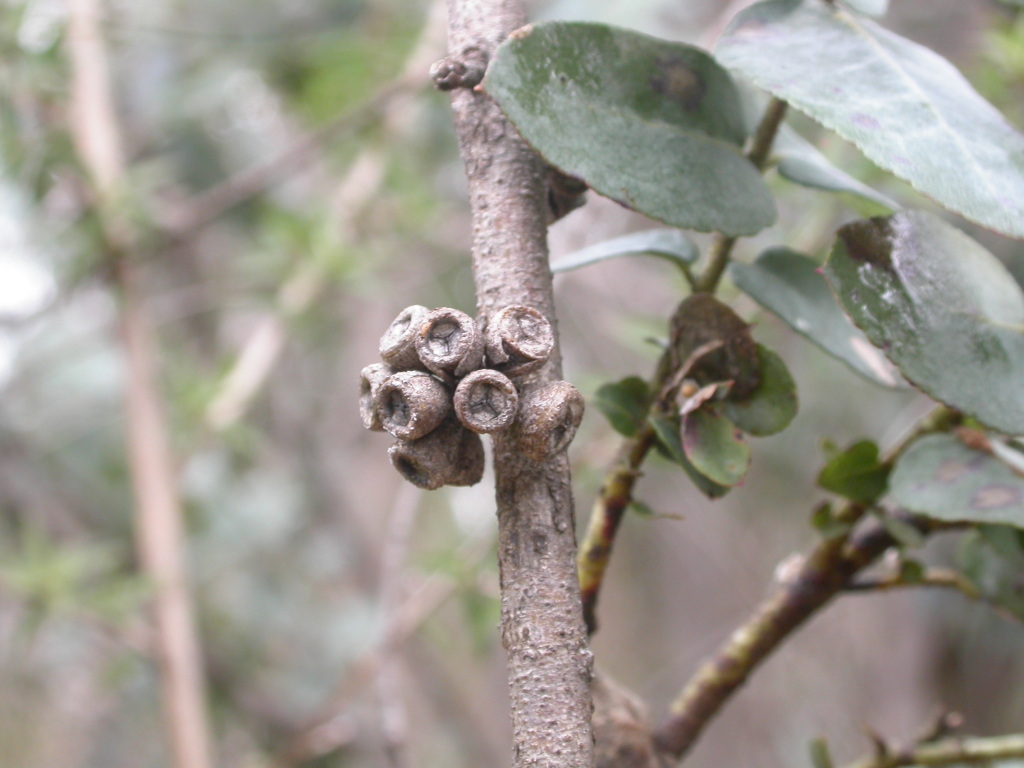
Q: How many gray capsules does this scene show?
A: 9